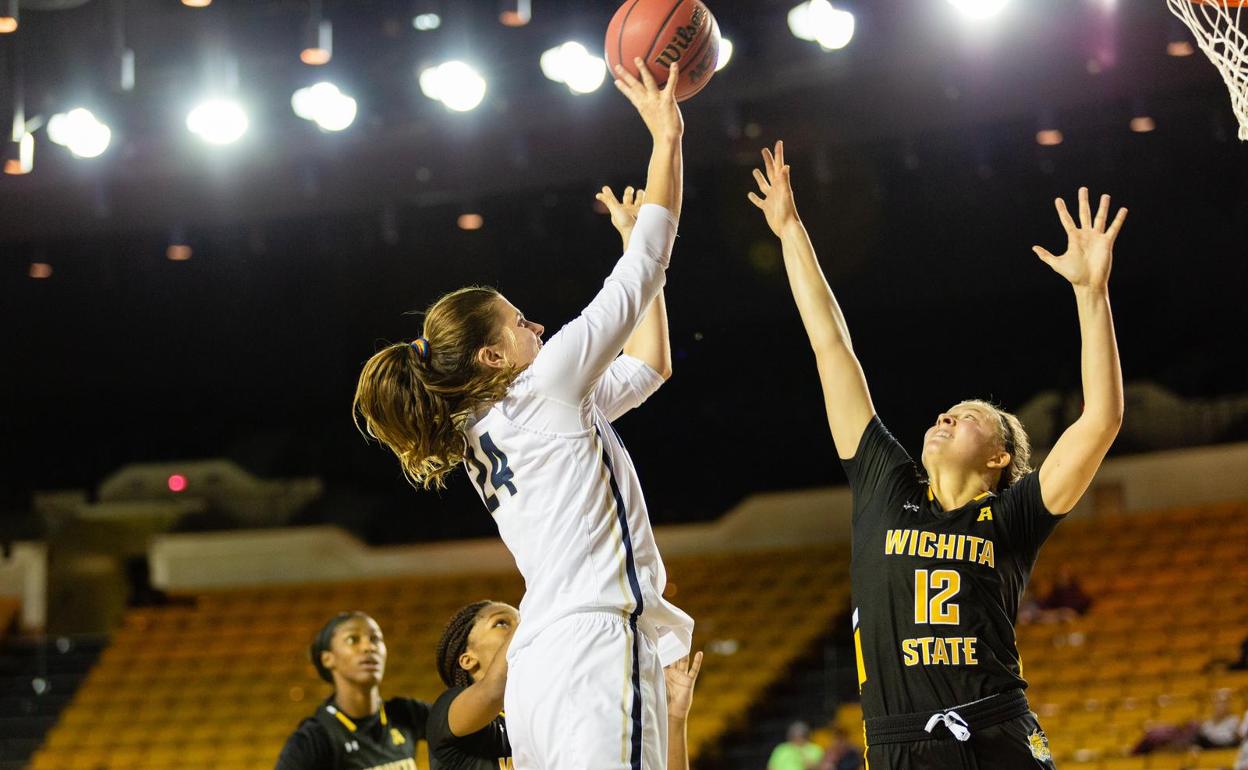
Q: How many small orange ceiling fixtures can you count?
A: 11